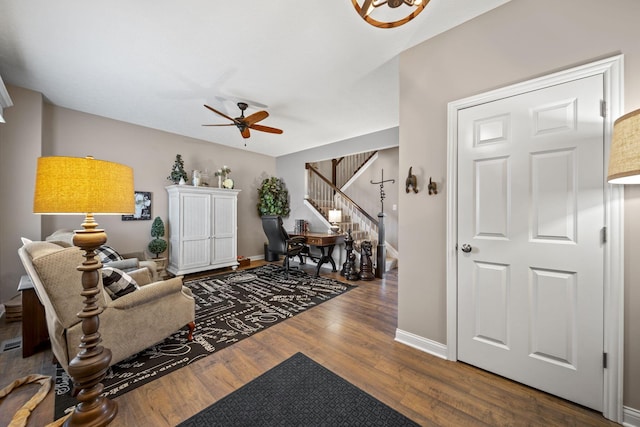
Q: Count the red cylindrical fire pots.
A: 0